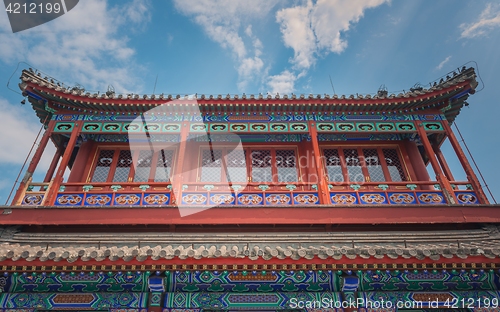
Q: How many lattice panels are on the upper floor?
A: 12